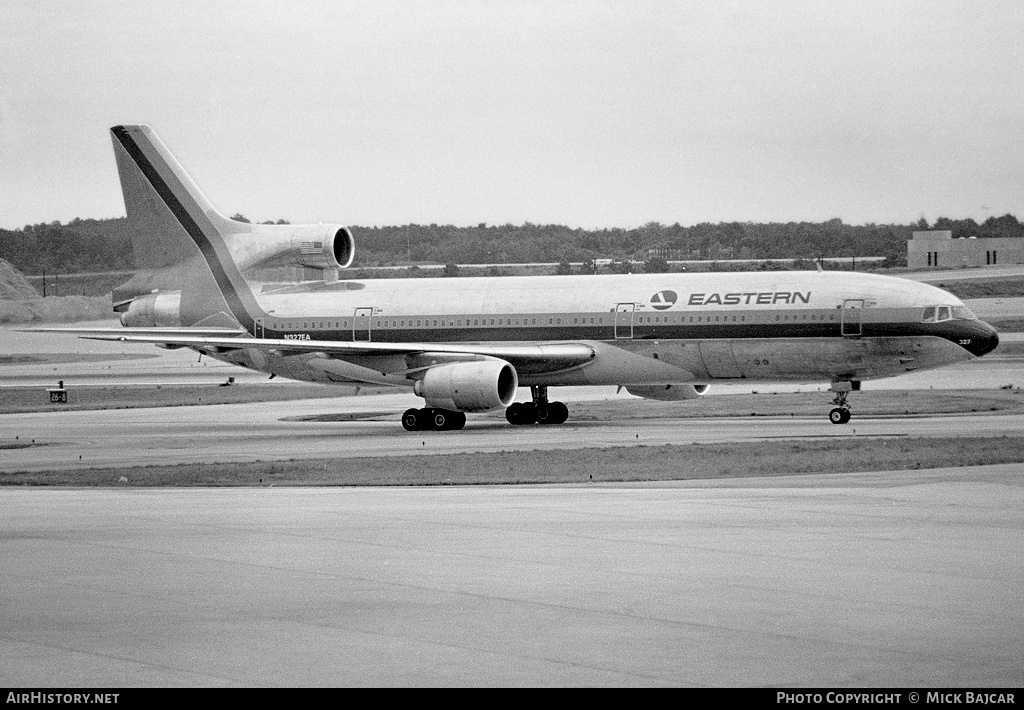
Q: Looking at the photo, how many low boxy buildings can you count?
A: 1